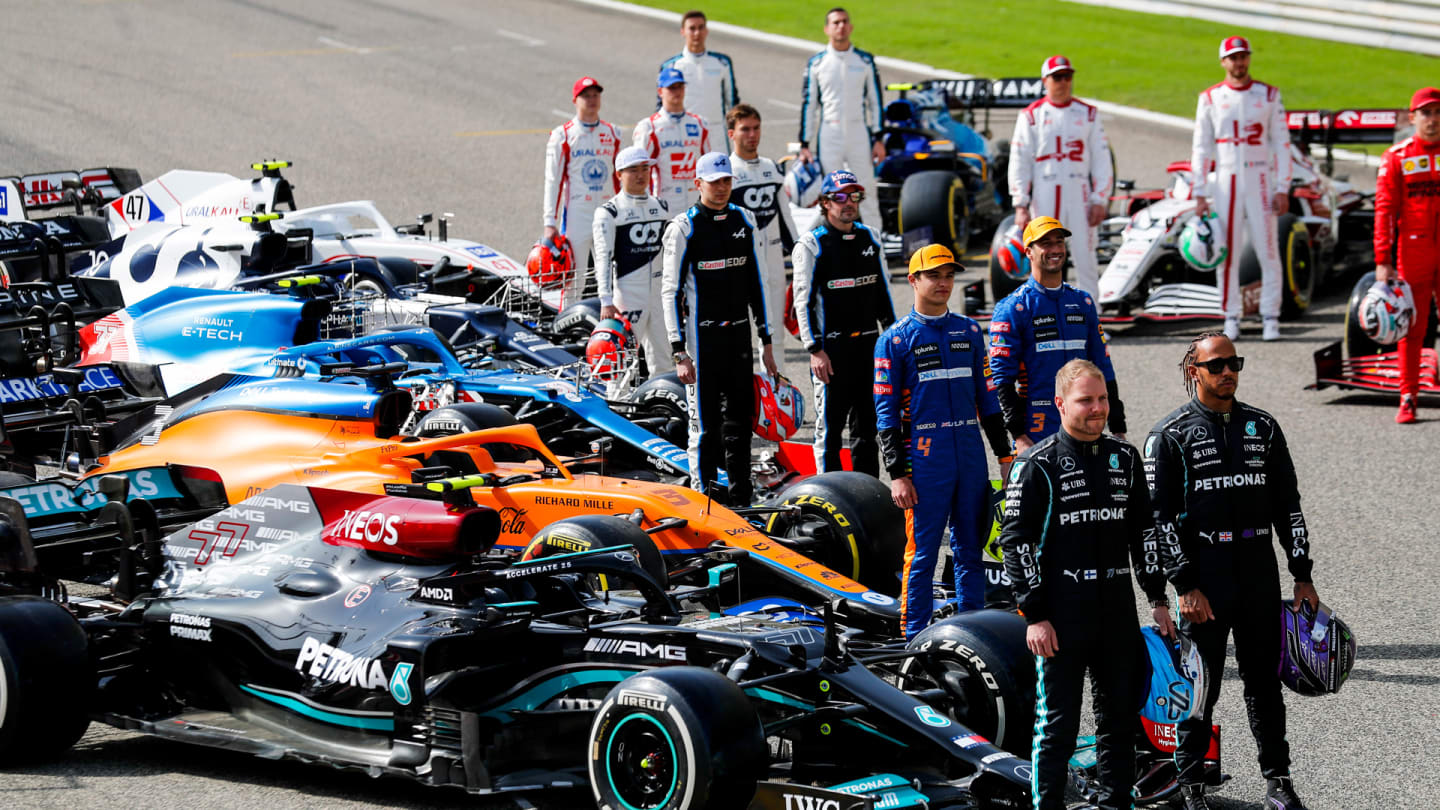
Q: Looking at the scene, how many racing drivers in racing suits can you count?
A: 15